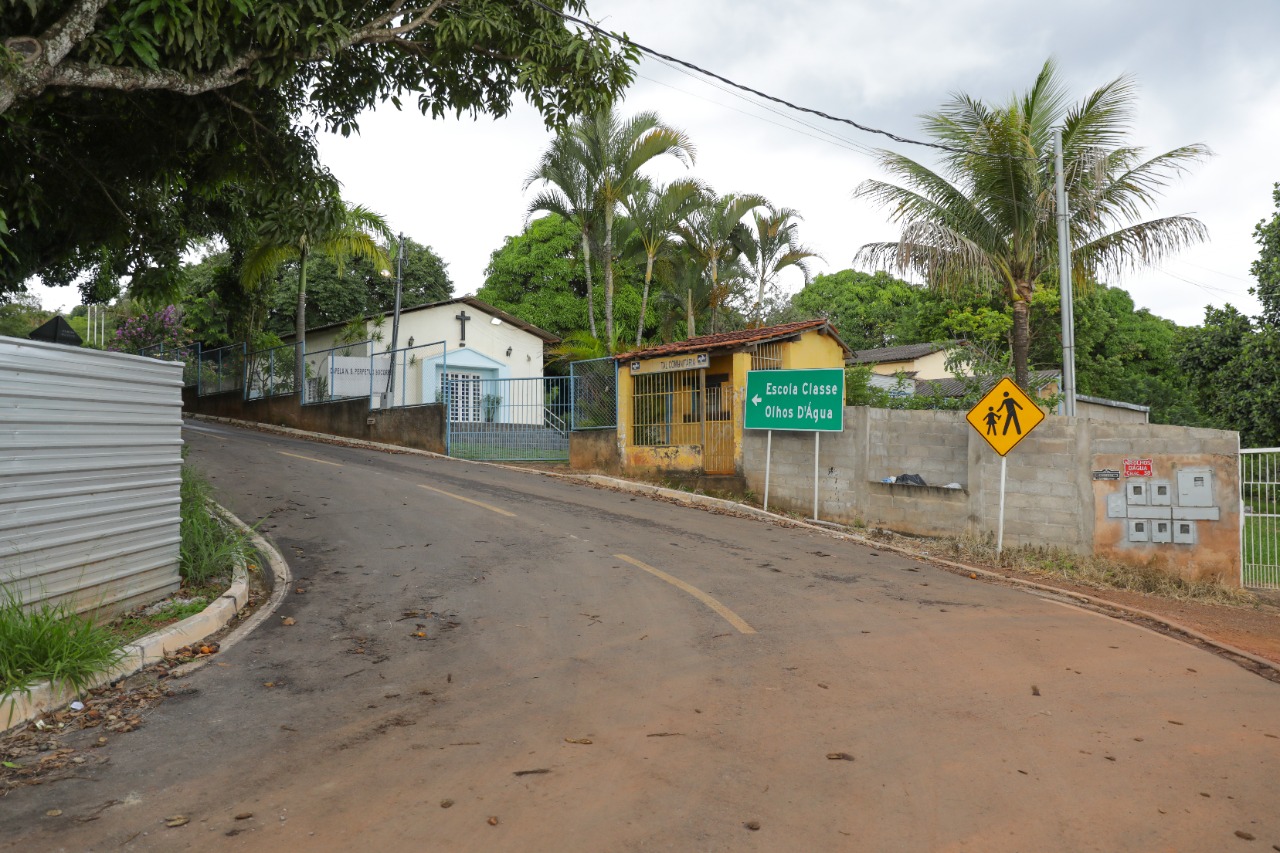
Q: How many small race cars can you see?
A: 0